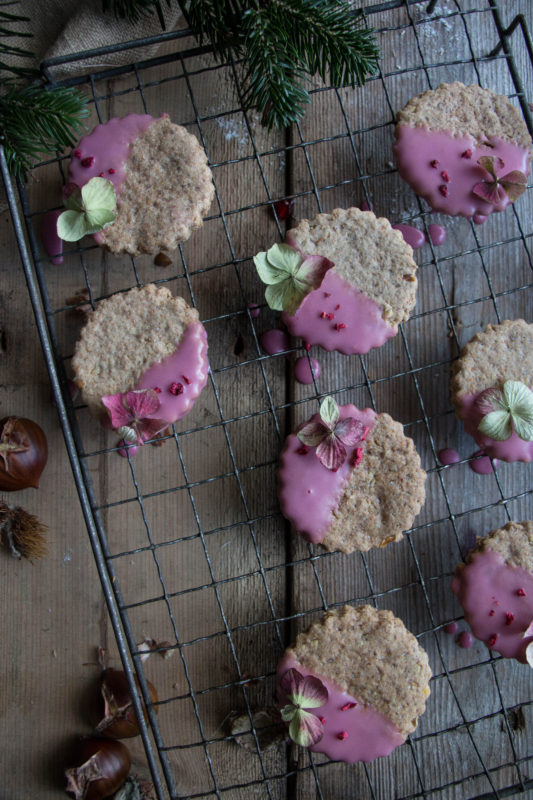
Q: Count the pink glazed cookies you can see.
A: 8